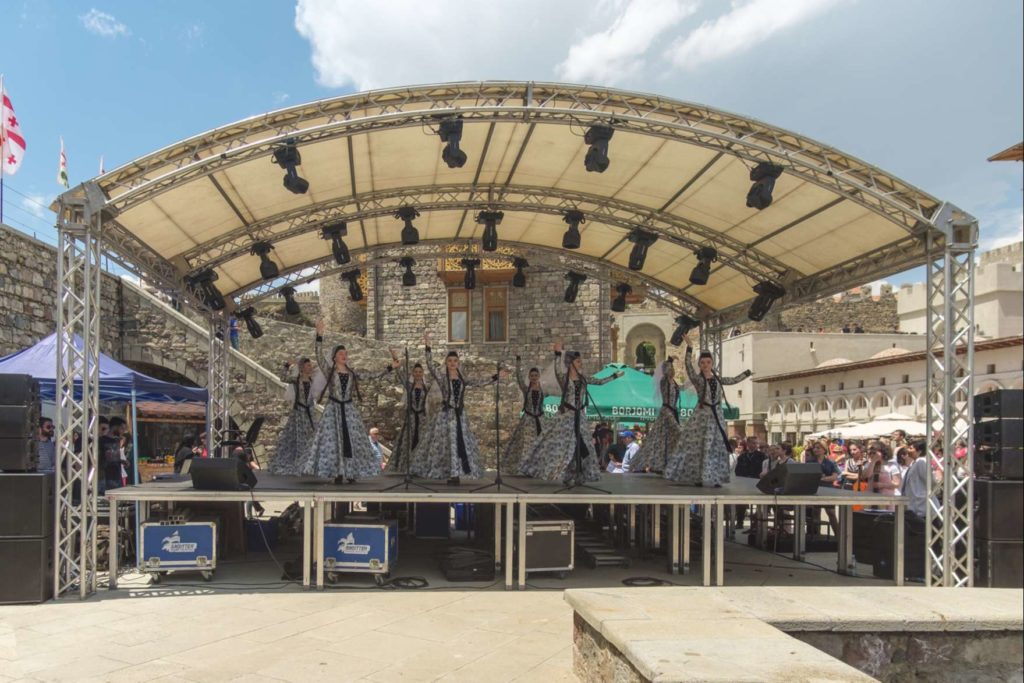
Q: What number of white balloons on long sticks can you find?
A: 0